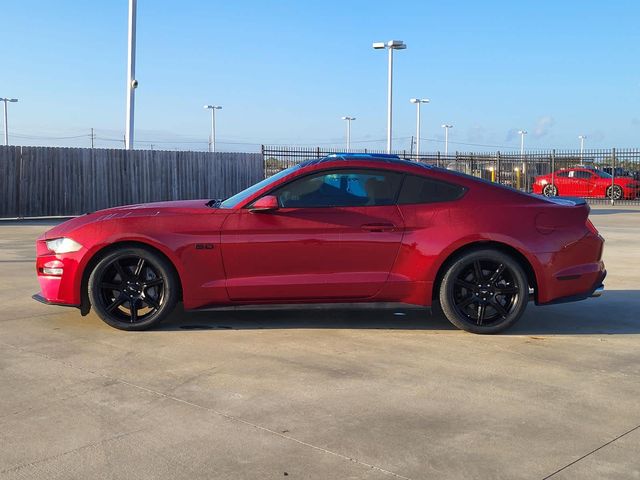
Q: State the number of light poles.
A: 9